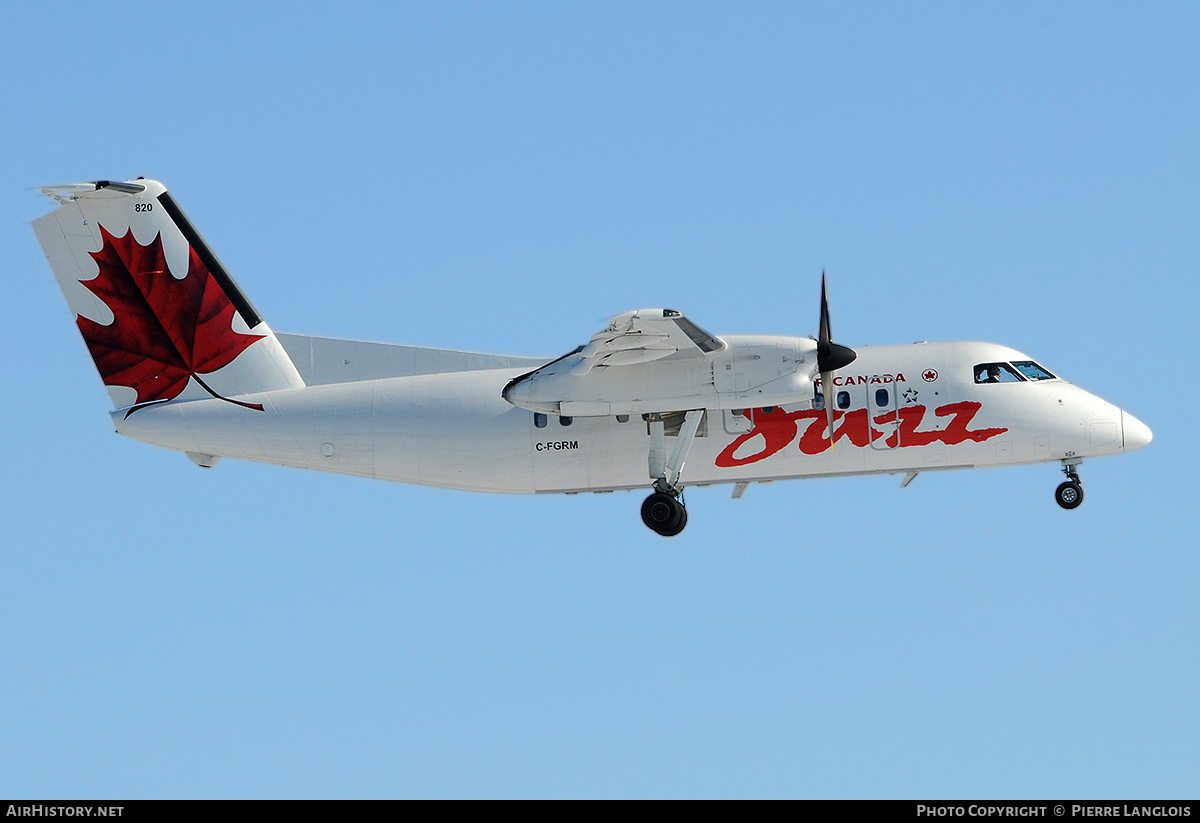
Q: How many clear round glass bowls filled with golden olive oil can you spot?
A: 0